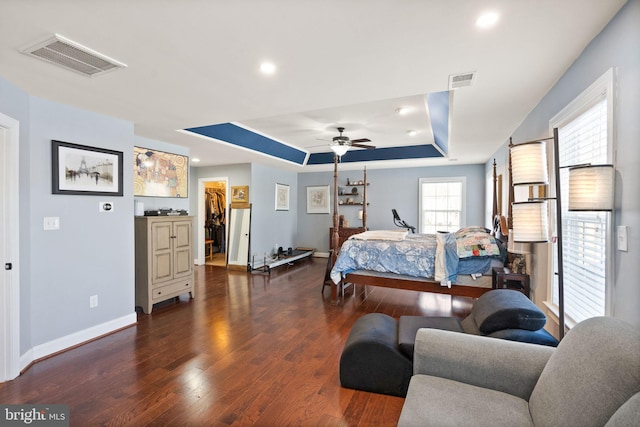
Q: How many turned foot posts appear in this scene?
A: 2